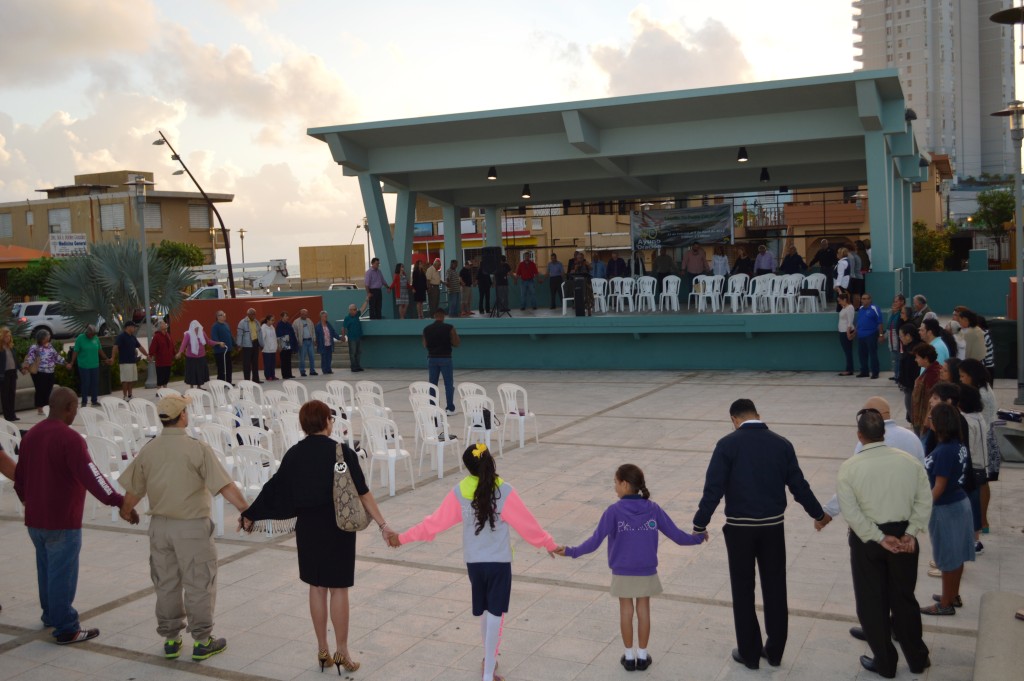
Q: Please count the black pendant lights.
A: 4